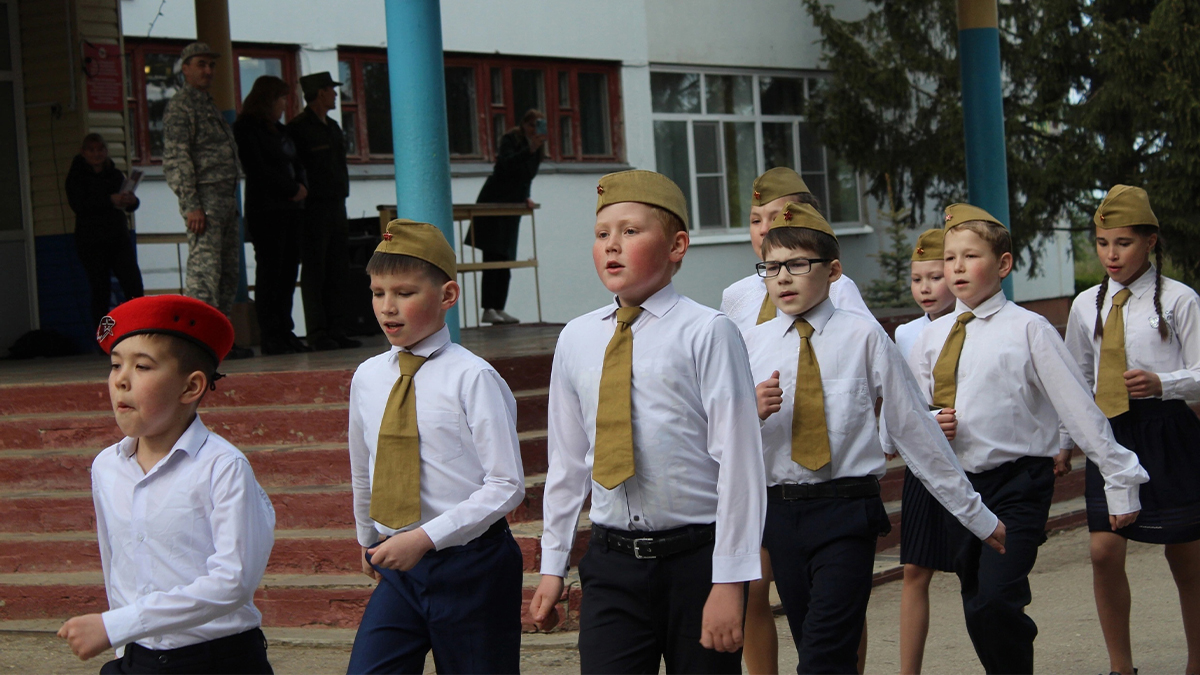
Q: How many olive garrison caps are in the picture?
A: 7